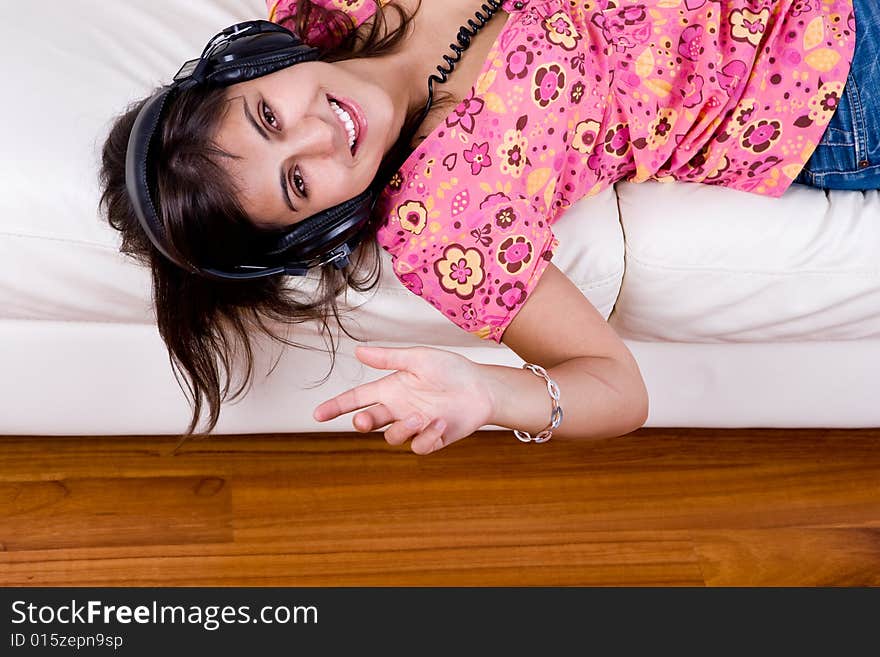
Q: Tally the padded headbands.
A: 1